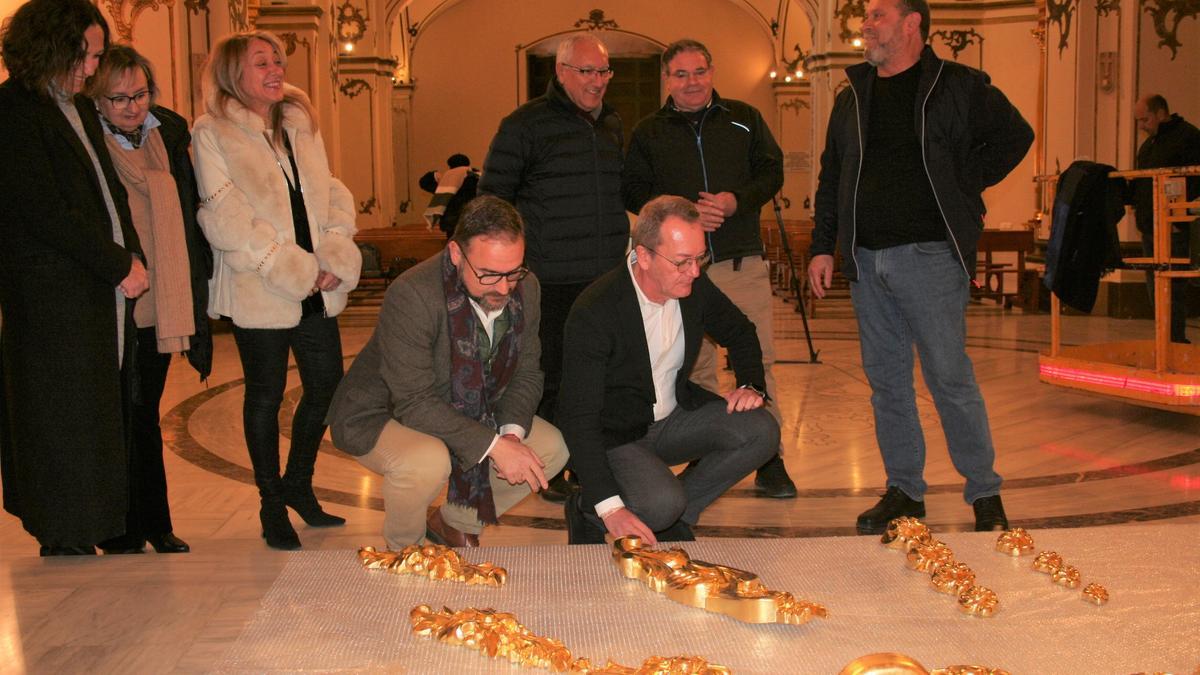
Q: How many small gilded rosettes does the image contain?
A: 8